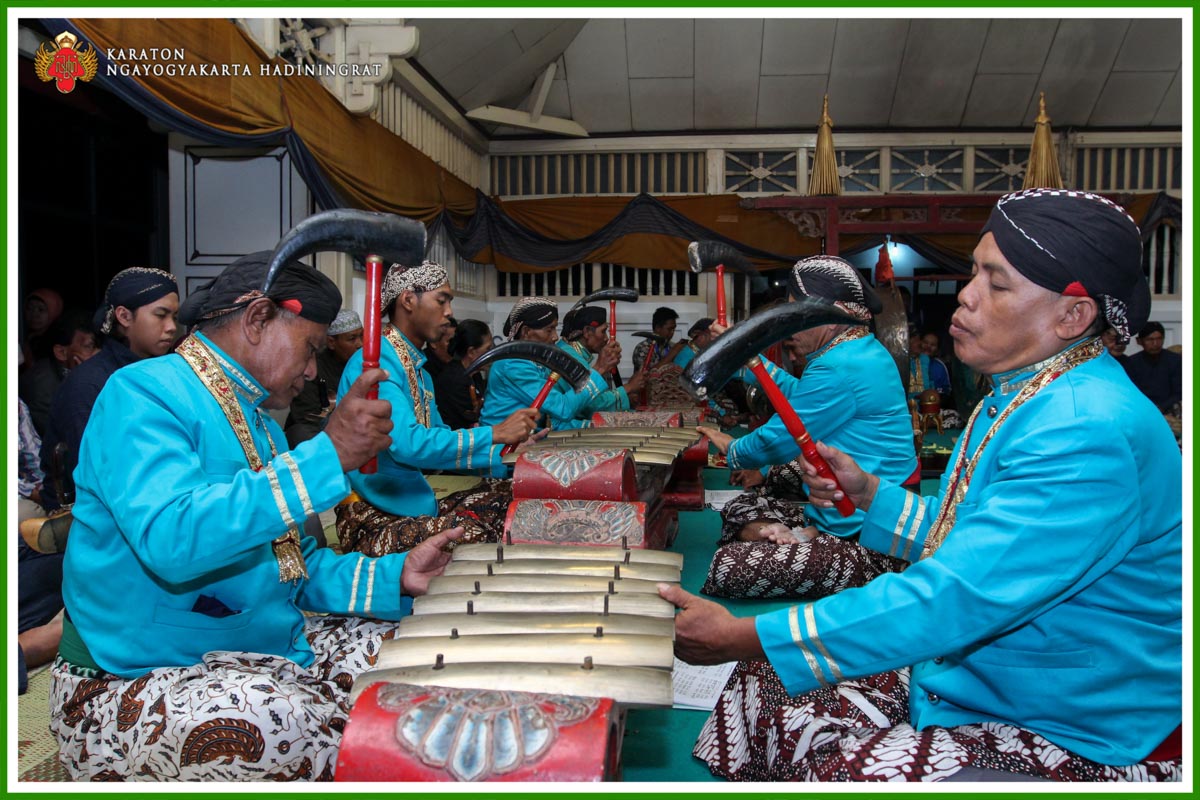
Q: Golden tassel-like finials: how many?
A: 2